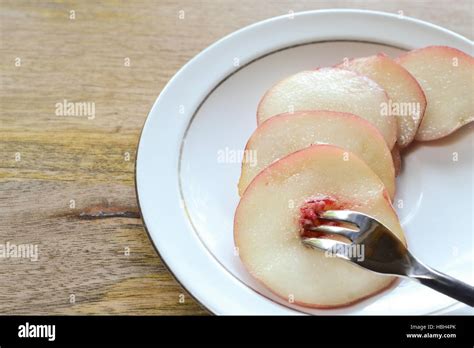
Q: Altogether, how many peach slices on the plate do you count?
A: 5